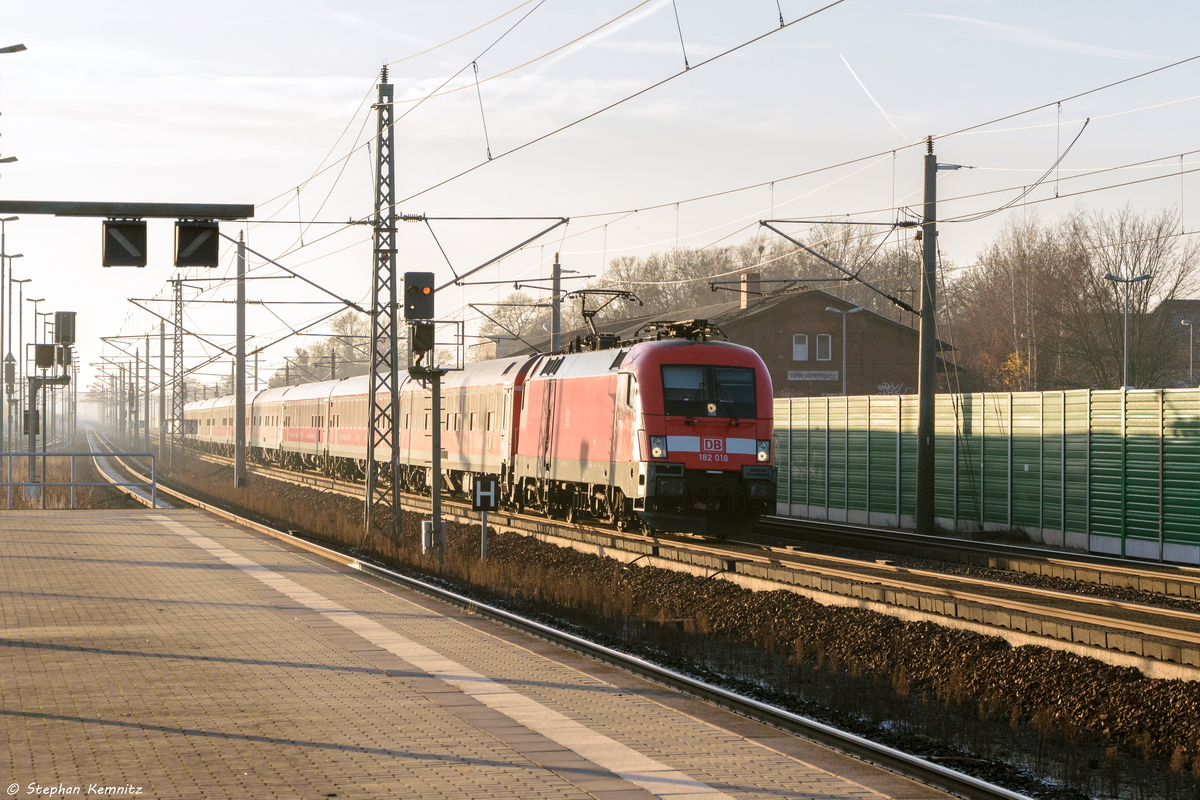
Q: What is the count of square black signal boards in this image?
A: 2